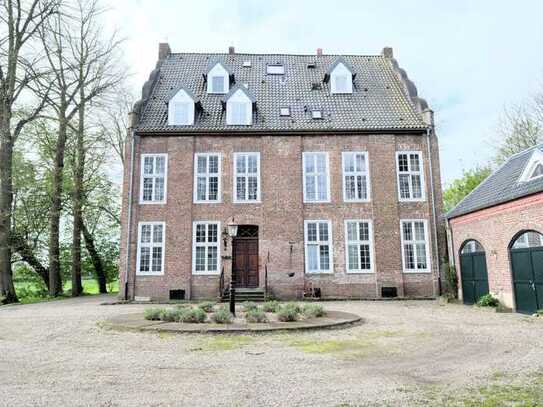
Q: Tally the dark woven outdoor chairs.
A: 0